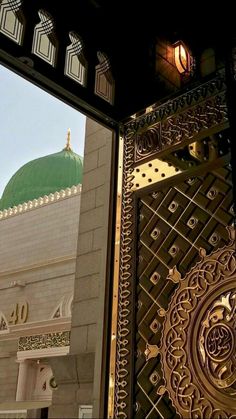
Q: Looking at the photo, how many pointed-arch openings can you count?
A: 4